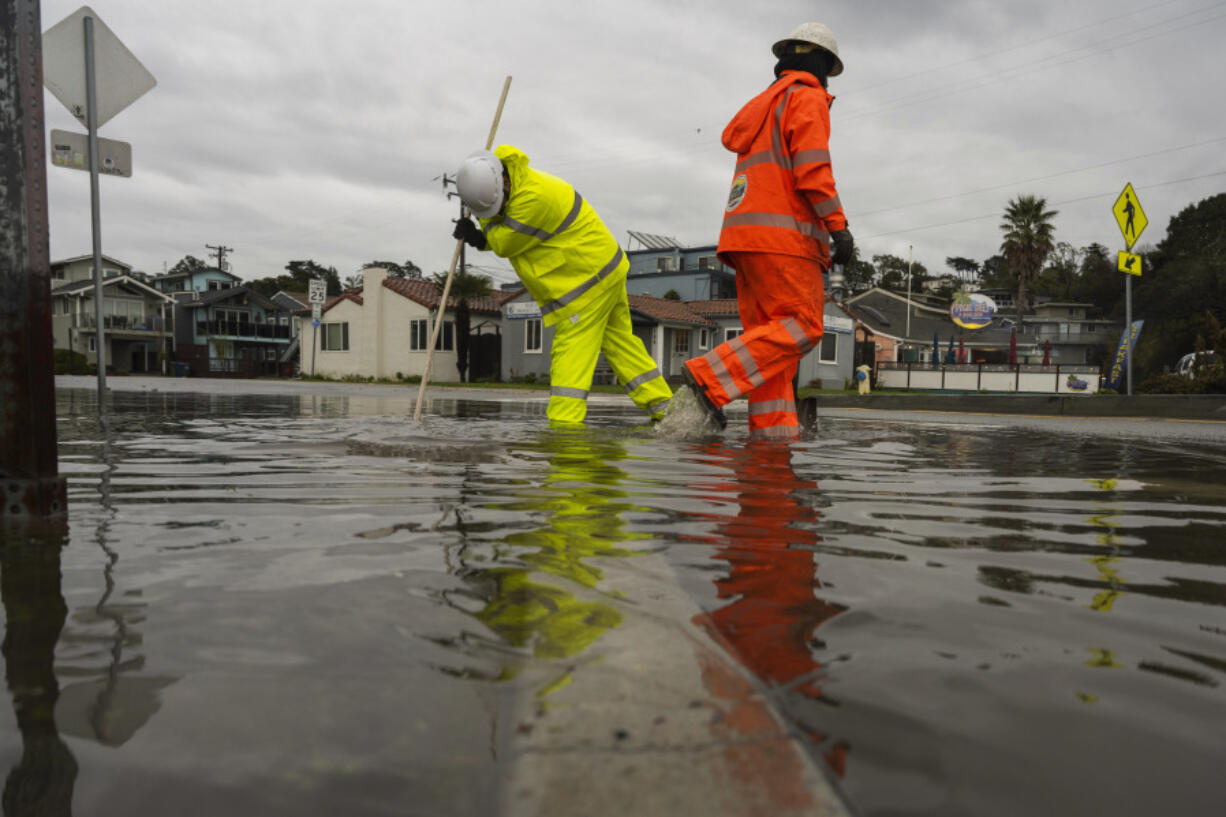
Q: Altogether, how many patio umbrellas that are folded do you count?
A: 5